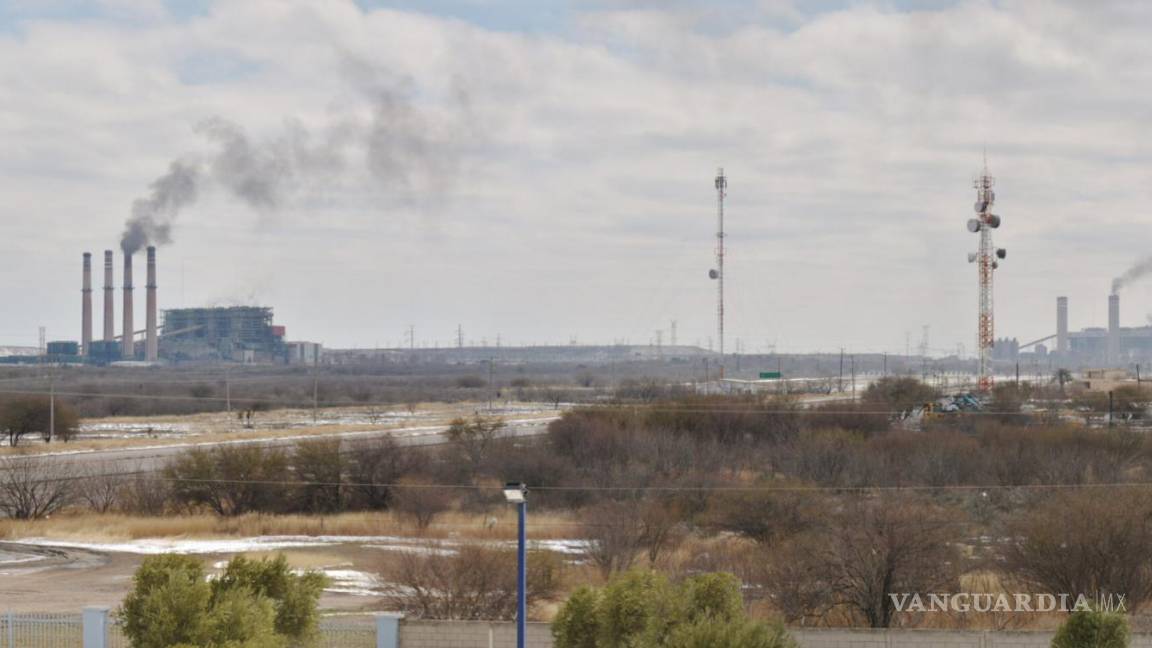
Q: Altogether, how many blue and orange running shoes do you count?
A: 0